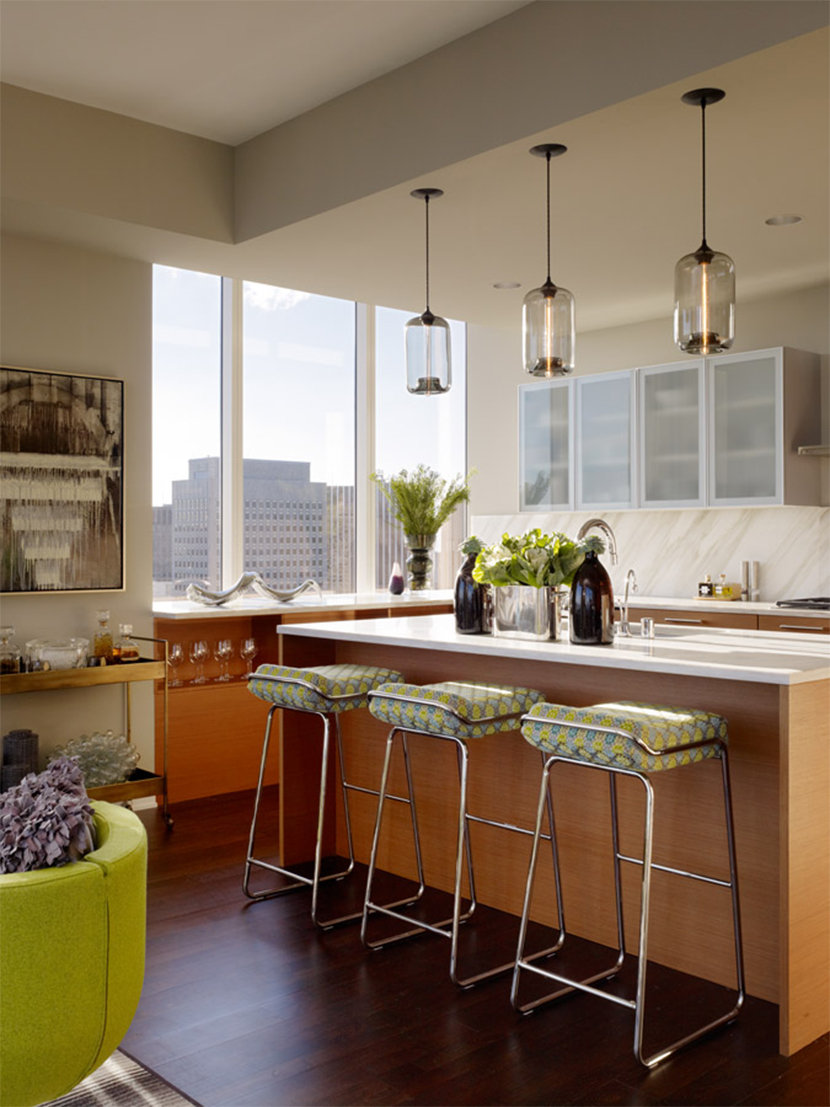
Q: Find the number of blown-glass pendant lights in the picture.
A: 3